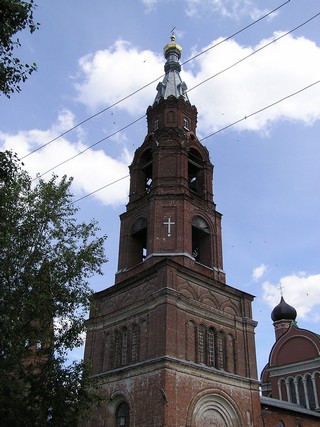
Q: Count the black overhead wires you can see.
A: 3